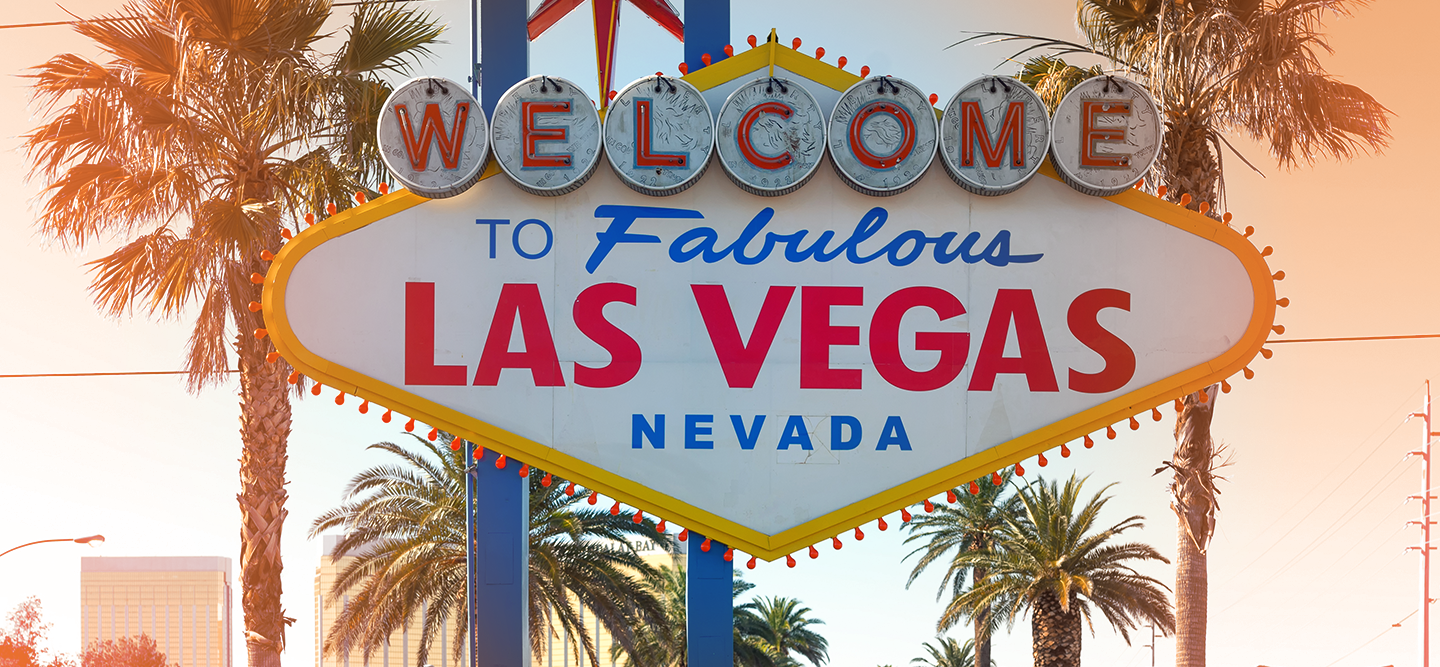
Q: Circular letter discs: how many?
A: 7